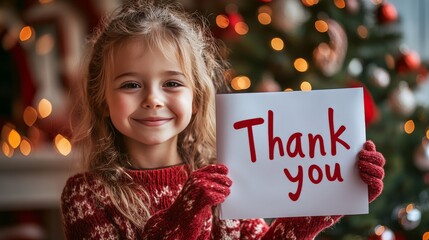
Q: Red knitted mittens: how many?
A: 2